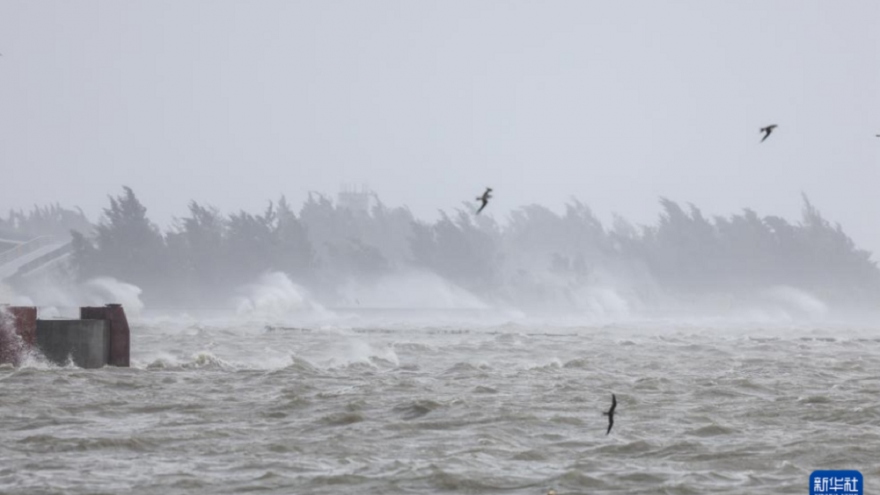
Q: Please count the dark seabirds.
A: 3